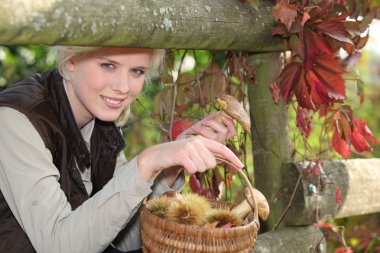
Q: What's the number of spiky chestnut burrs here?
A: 3